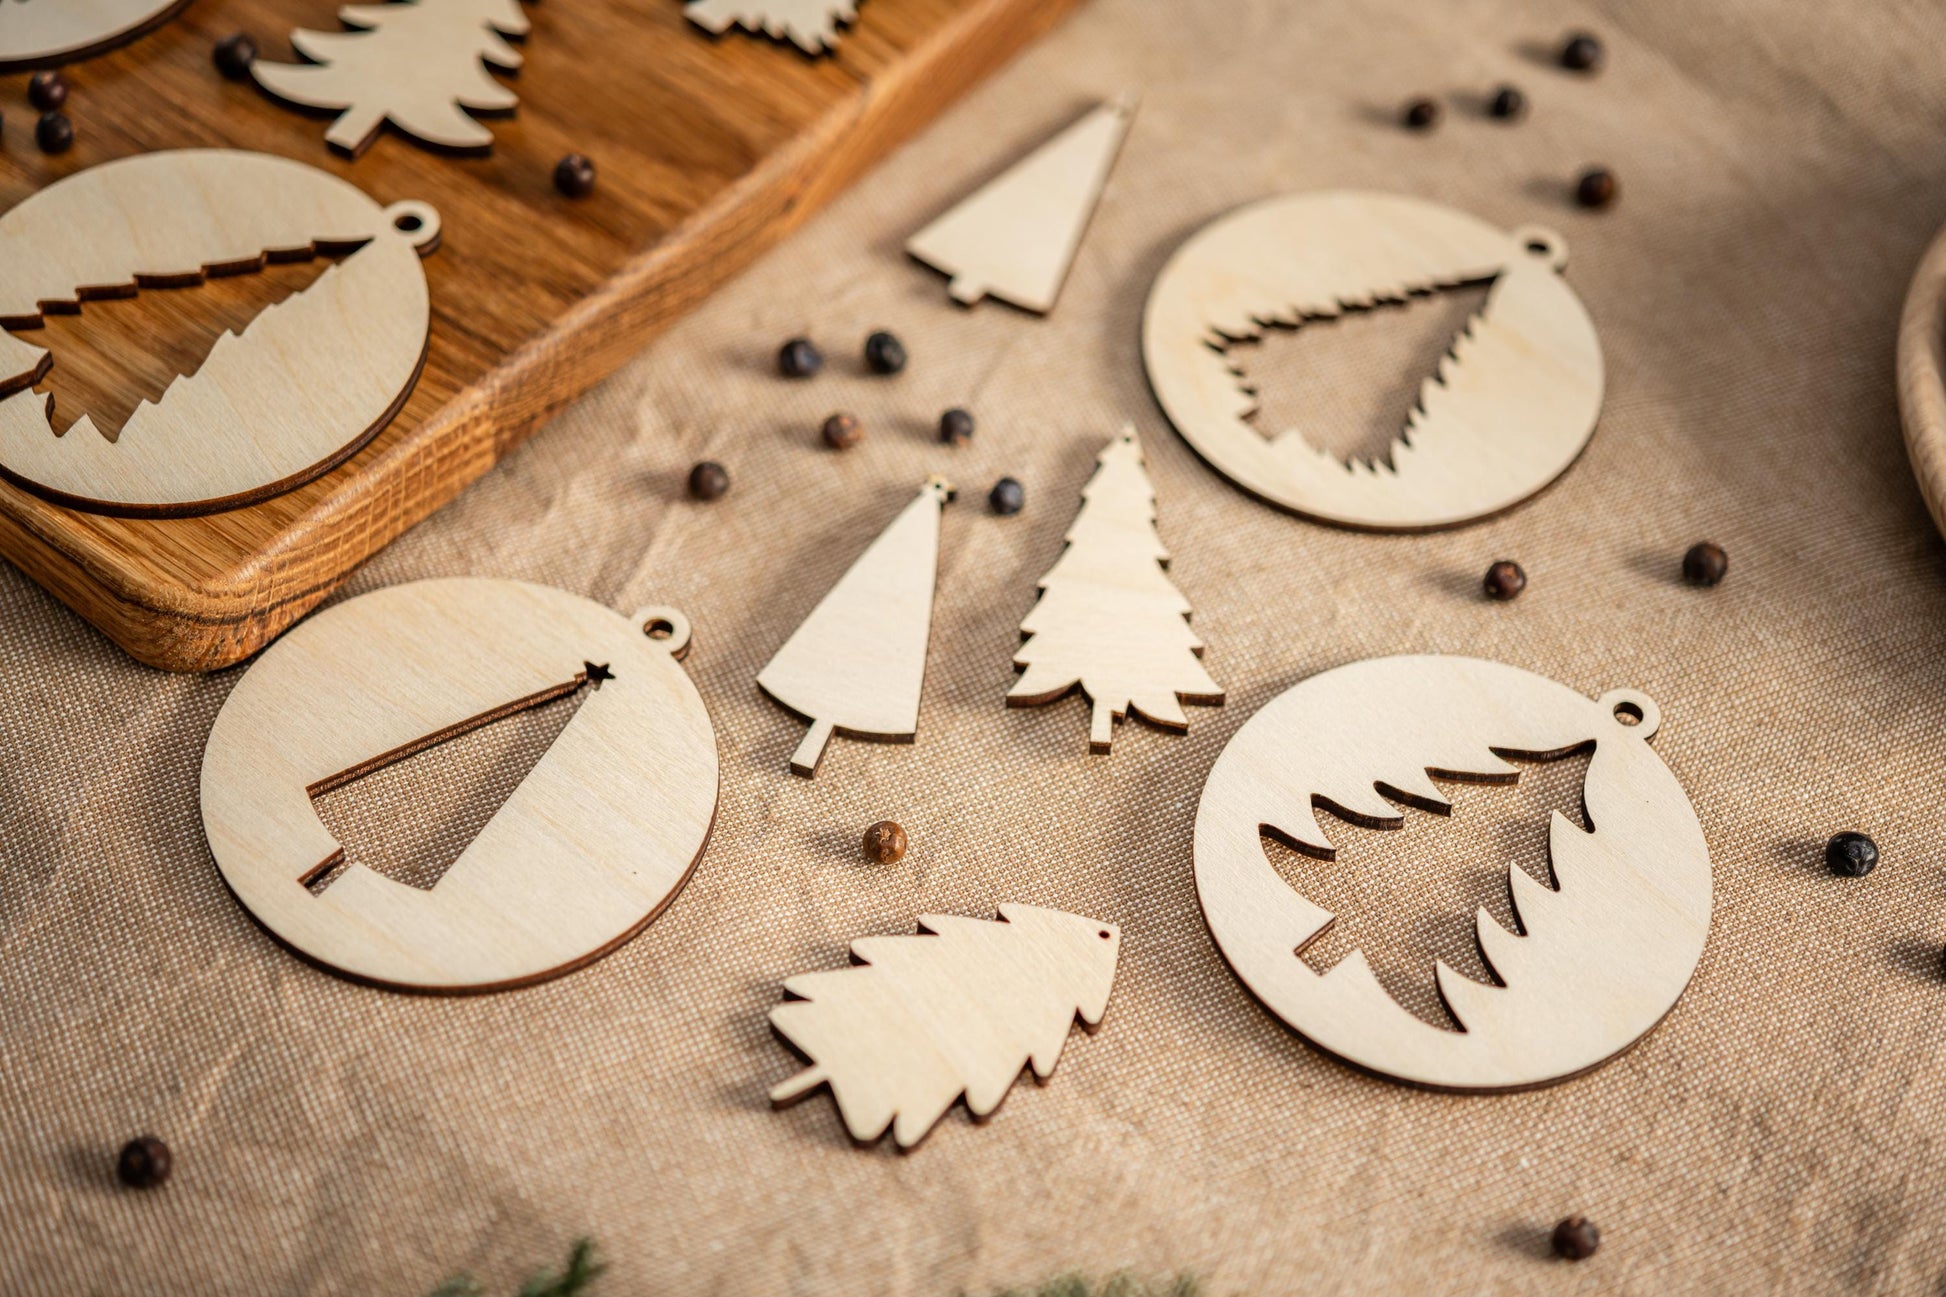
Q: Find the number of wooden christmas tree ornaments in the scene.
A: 11